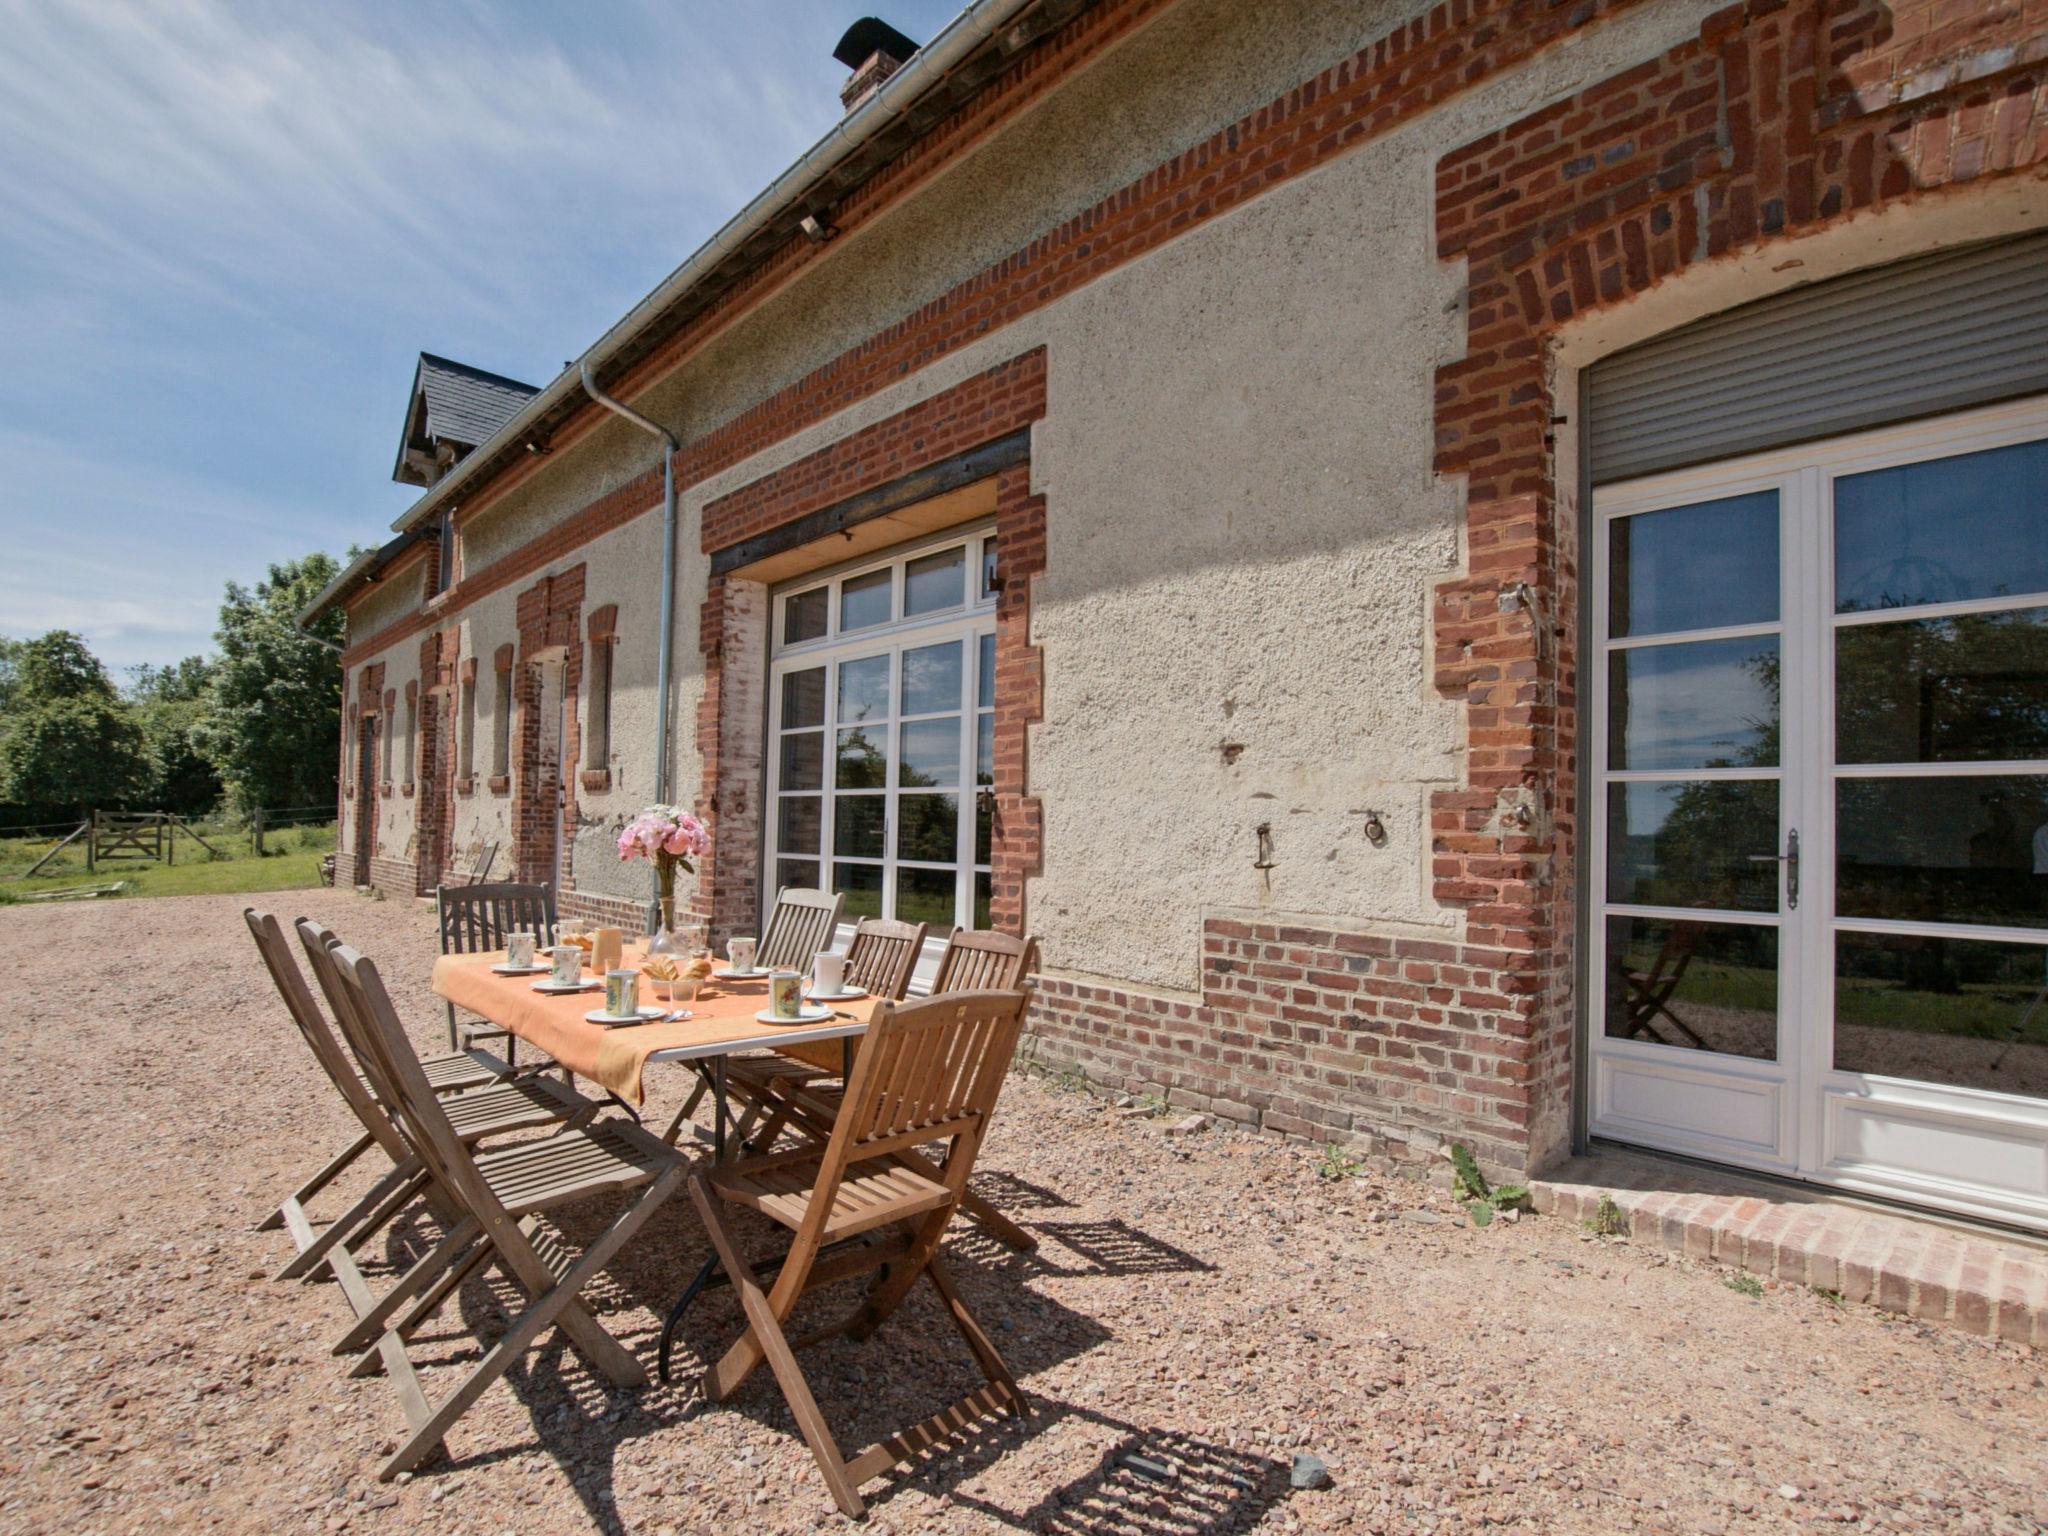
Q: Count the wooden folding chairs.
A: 8